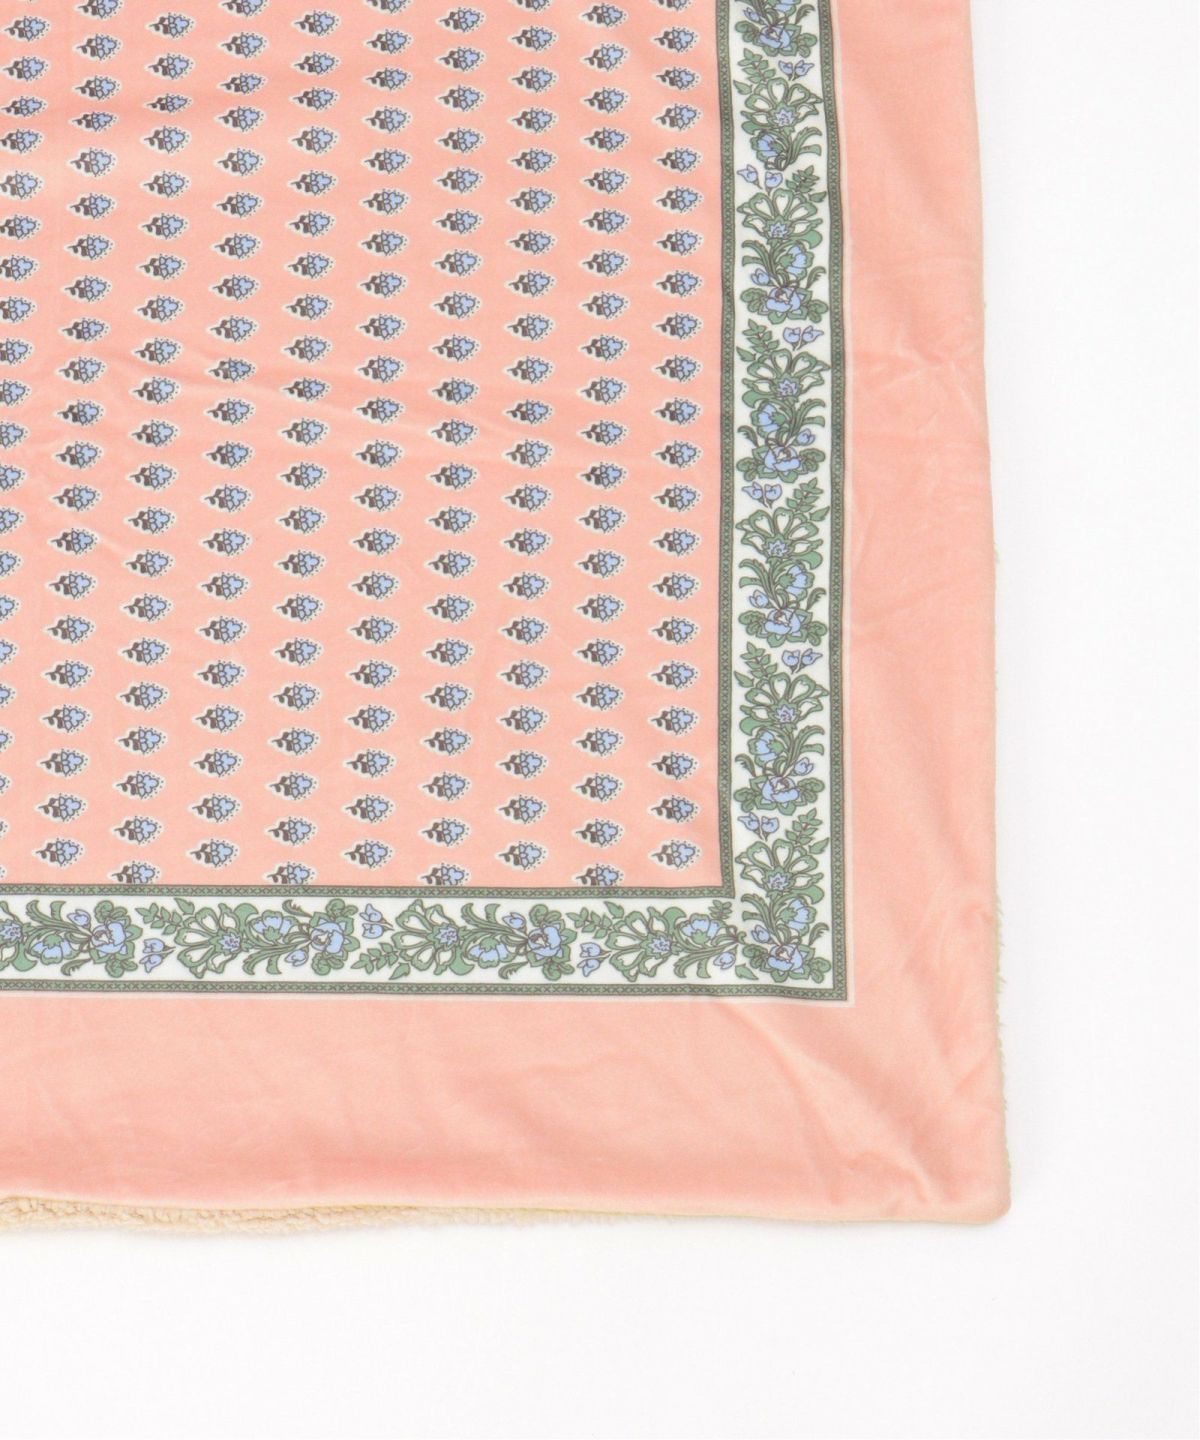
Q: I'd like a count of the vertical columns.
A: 10